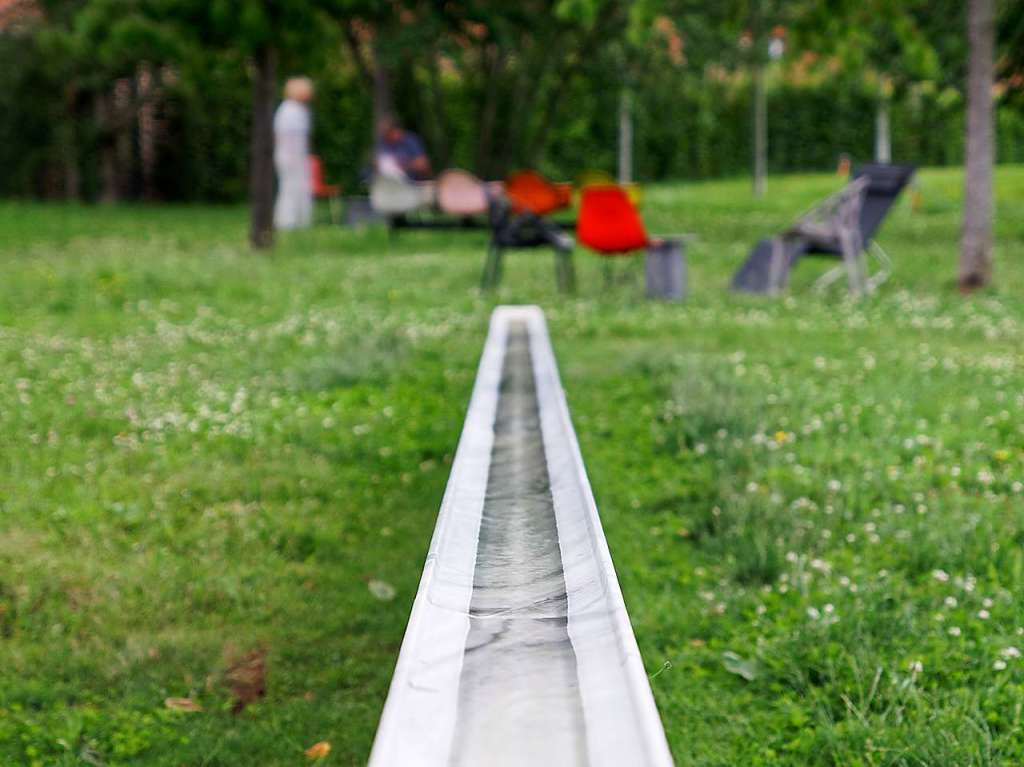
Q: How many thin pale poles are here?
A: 3